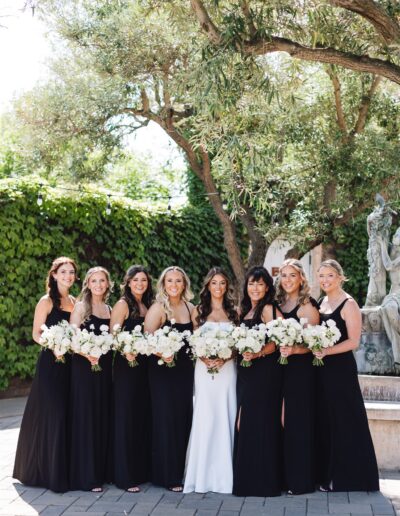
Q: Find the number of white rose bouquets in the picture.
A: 8